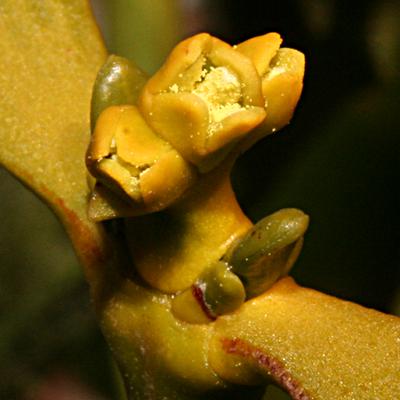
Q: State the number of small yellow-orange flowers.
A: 3